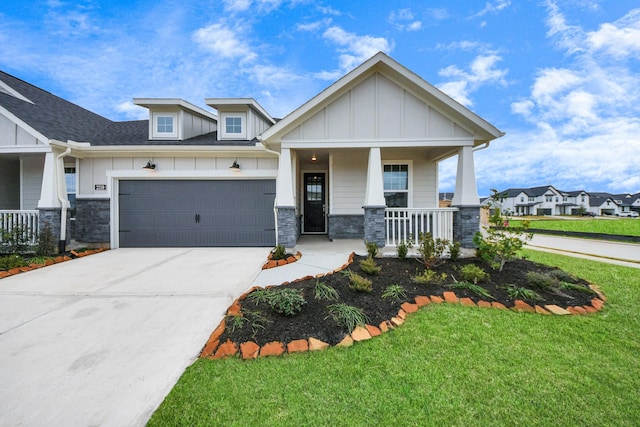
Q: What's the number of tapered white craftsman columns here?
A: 4